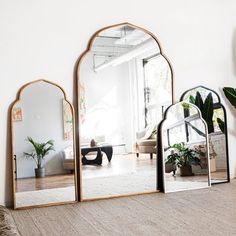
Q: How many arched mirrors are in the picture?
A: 4